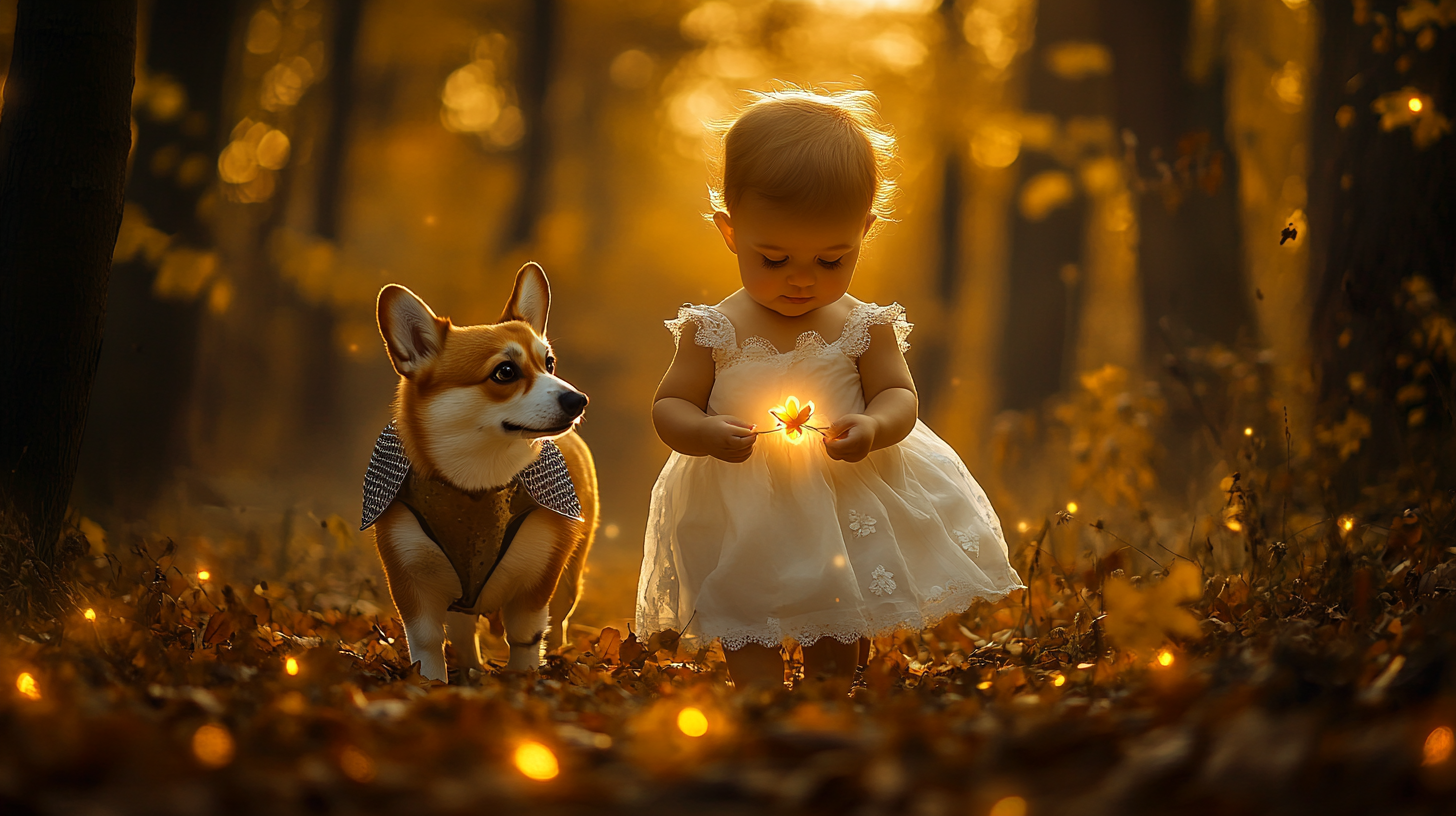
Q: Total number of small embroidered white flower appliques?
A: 3